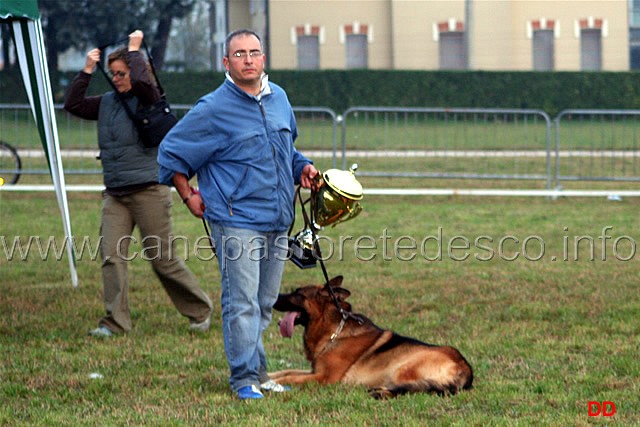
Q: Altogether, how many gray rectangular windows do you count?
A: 5